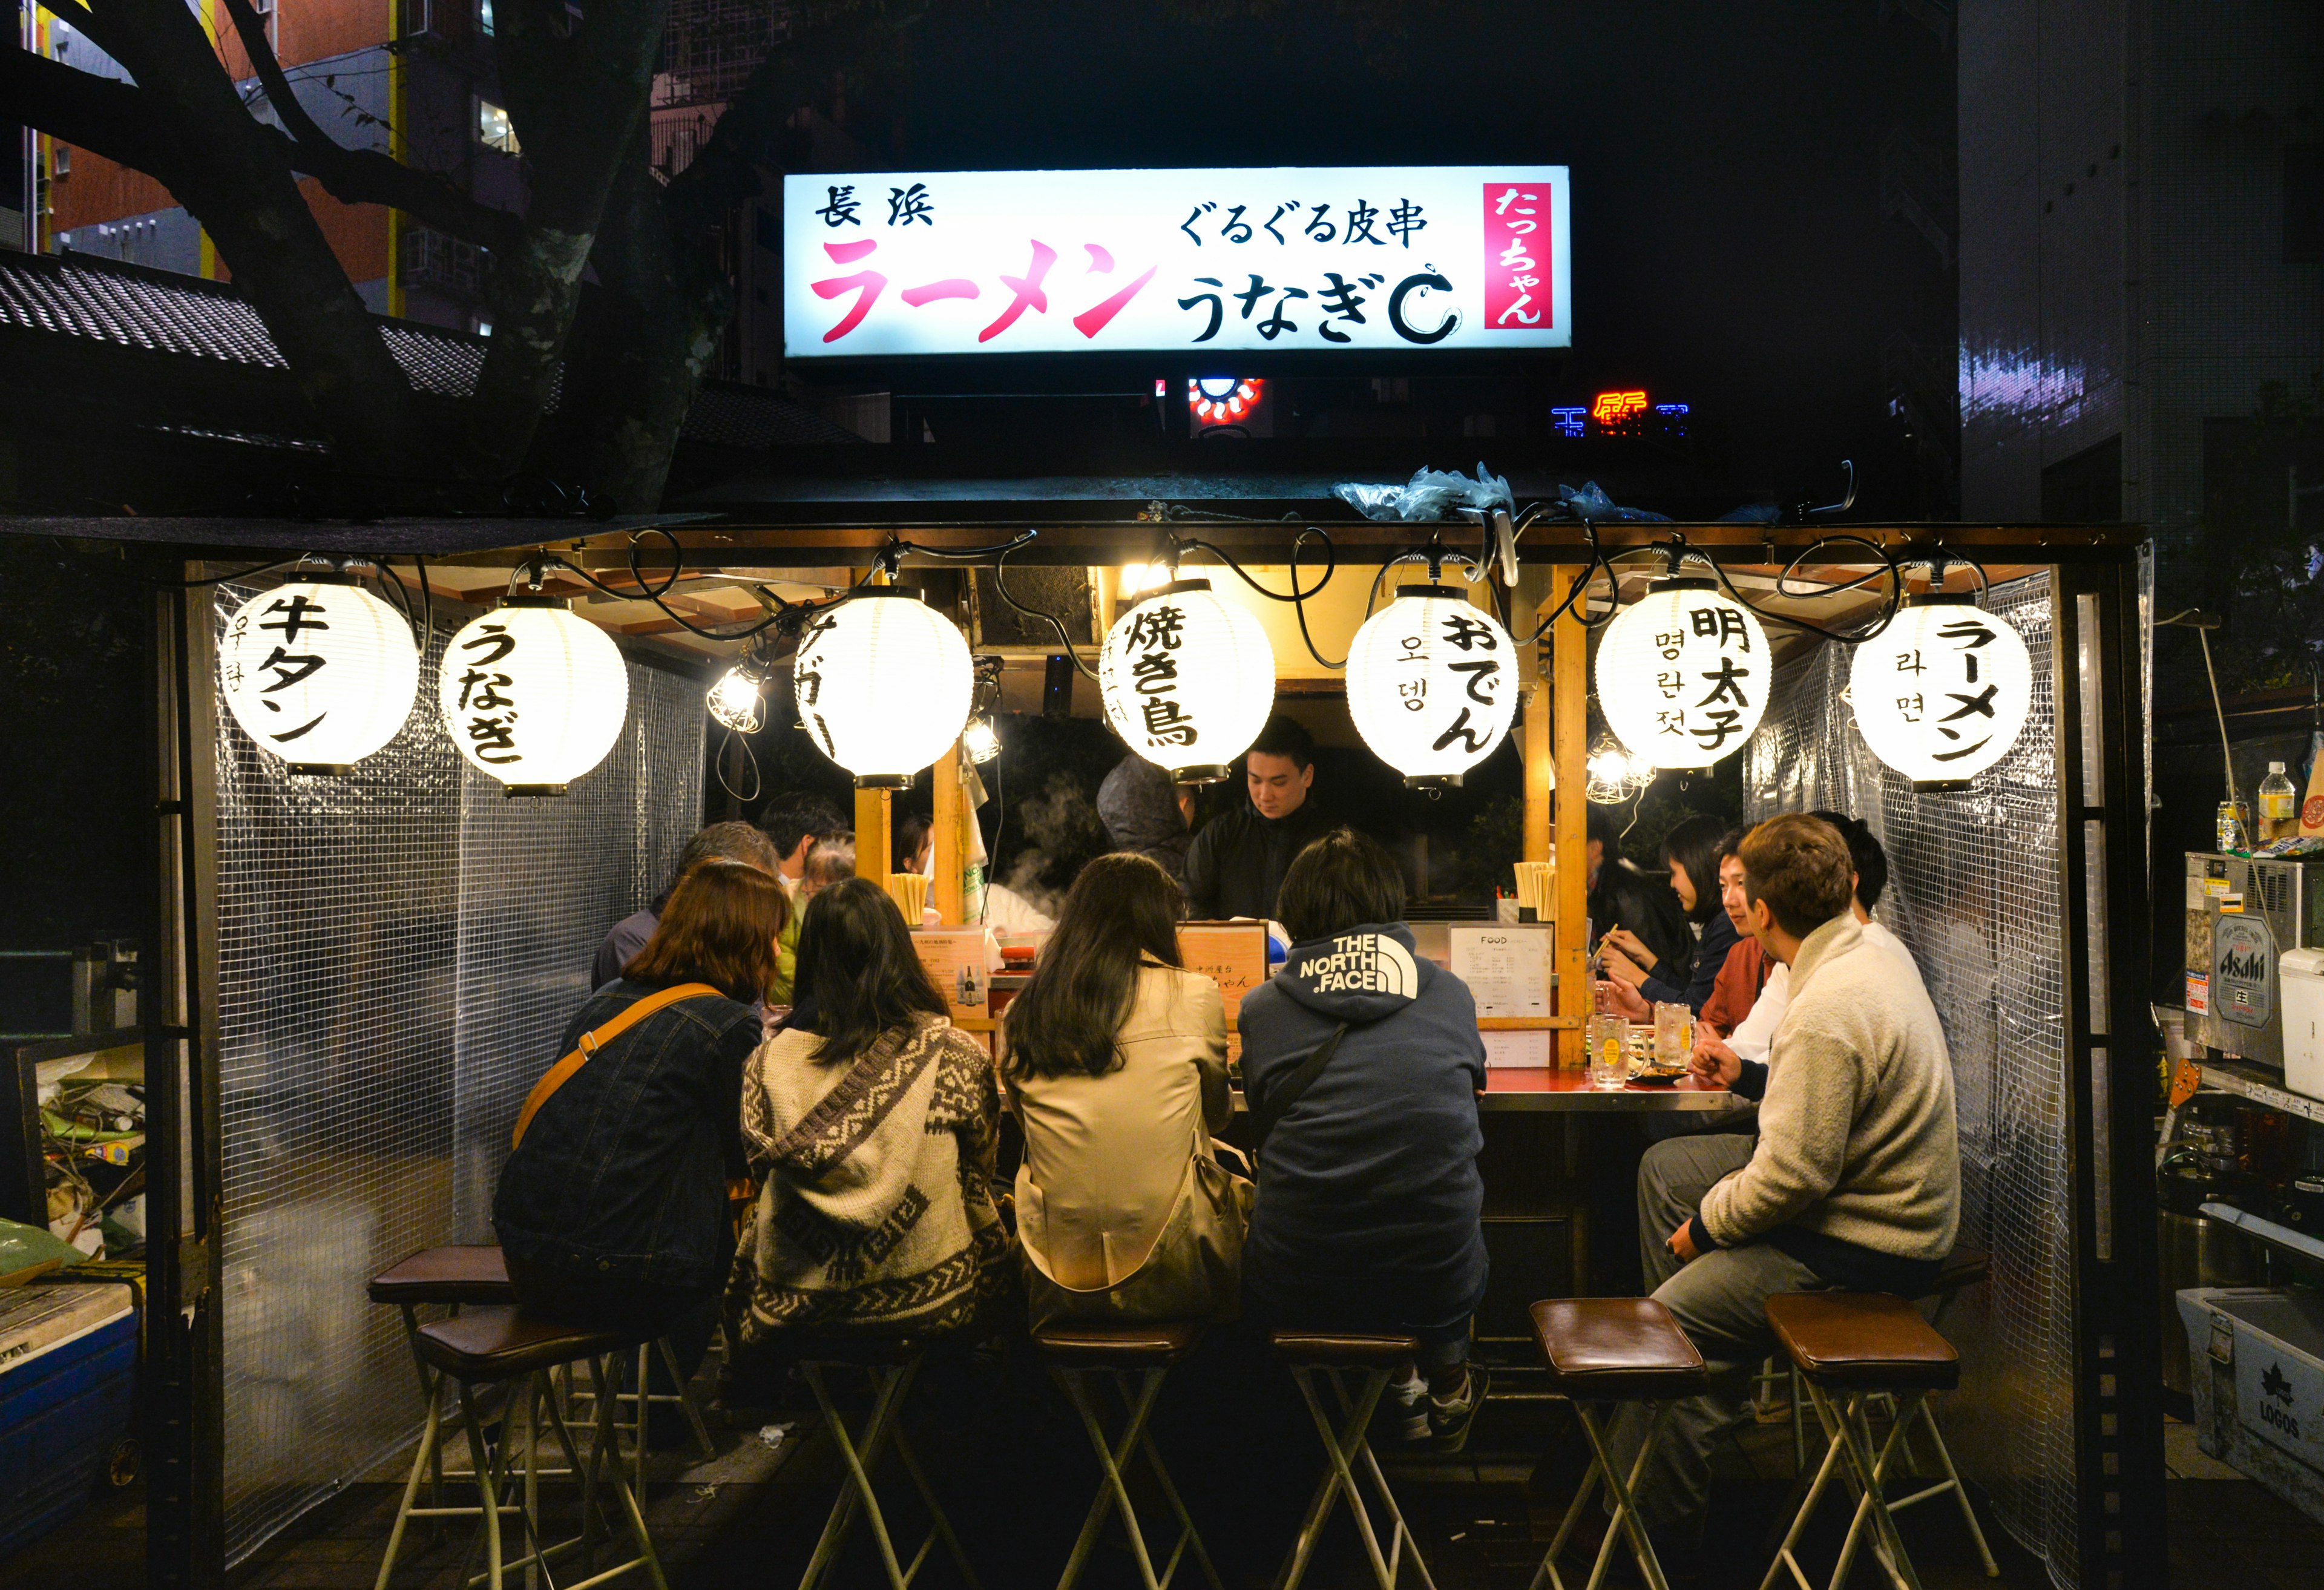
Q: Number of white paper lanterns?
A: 7